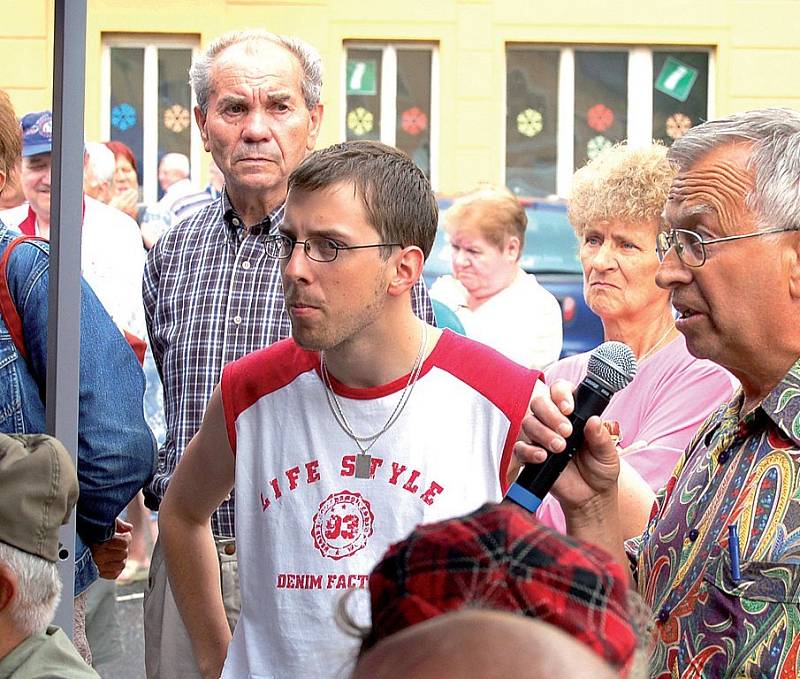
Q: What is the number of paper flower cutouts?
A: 8